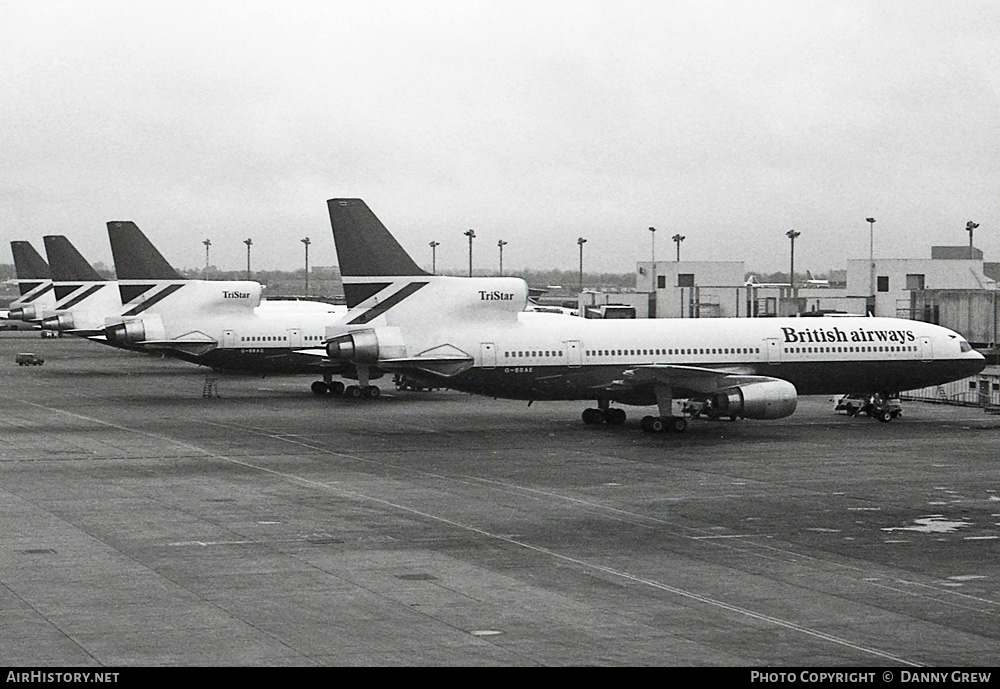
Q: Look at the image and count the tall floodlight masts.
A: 12